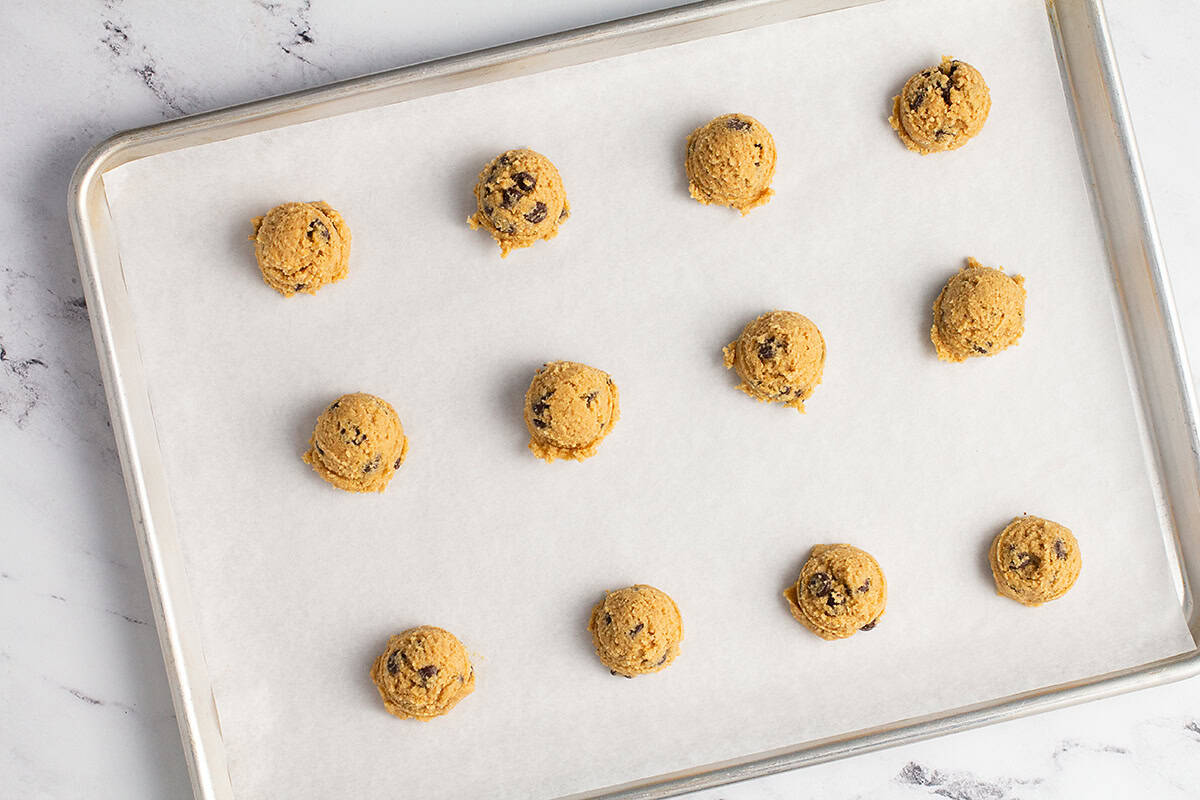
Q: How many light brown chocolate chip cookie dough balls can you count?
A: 12